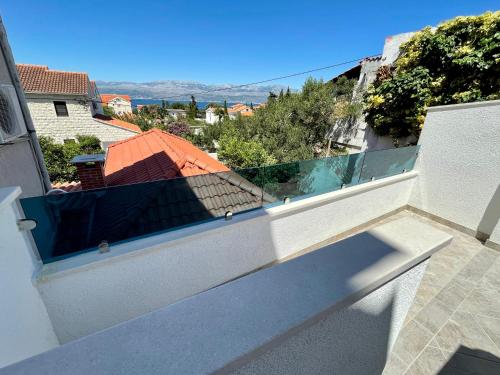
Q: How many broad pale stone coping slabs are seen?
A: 1